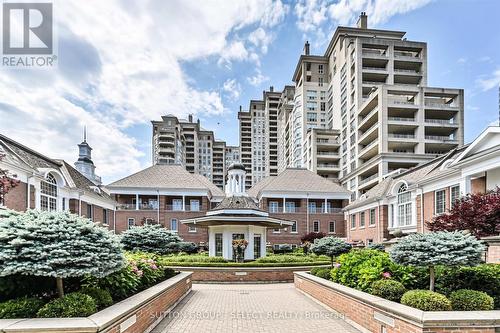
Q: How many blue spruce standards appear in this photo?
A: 4